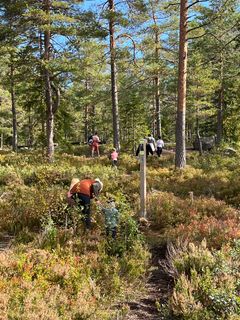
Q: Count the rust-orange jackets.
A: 1